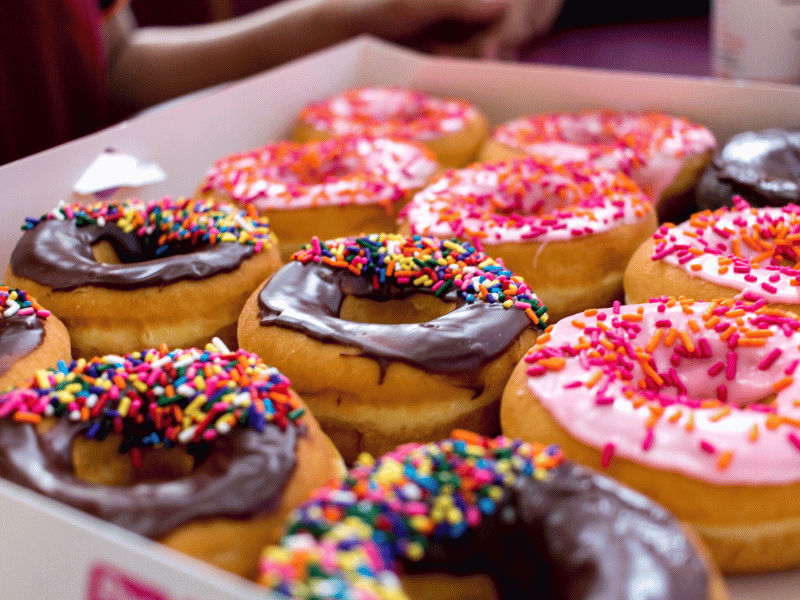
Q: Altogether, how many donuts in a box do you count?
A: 12